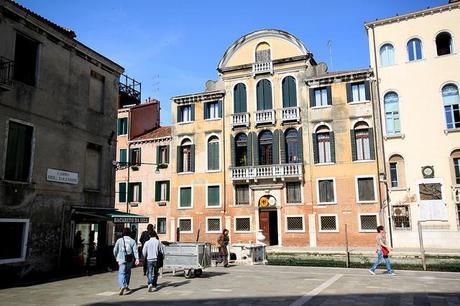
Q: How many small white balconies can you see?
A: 4